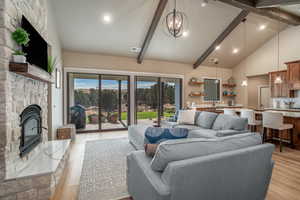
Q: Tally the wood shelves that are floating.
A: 4